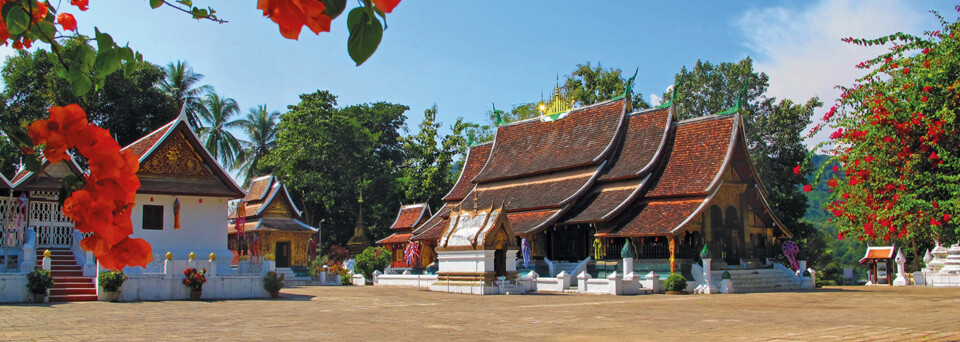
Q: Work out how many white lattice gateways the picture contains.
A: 1